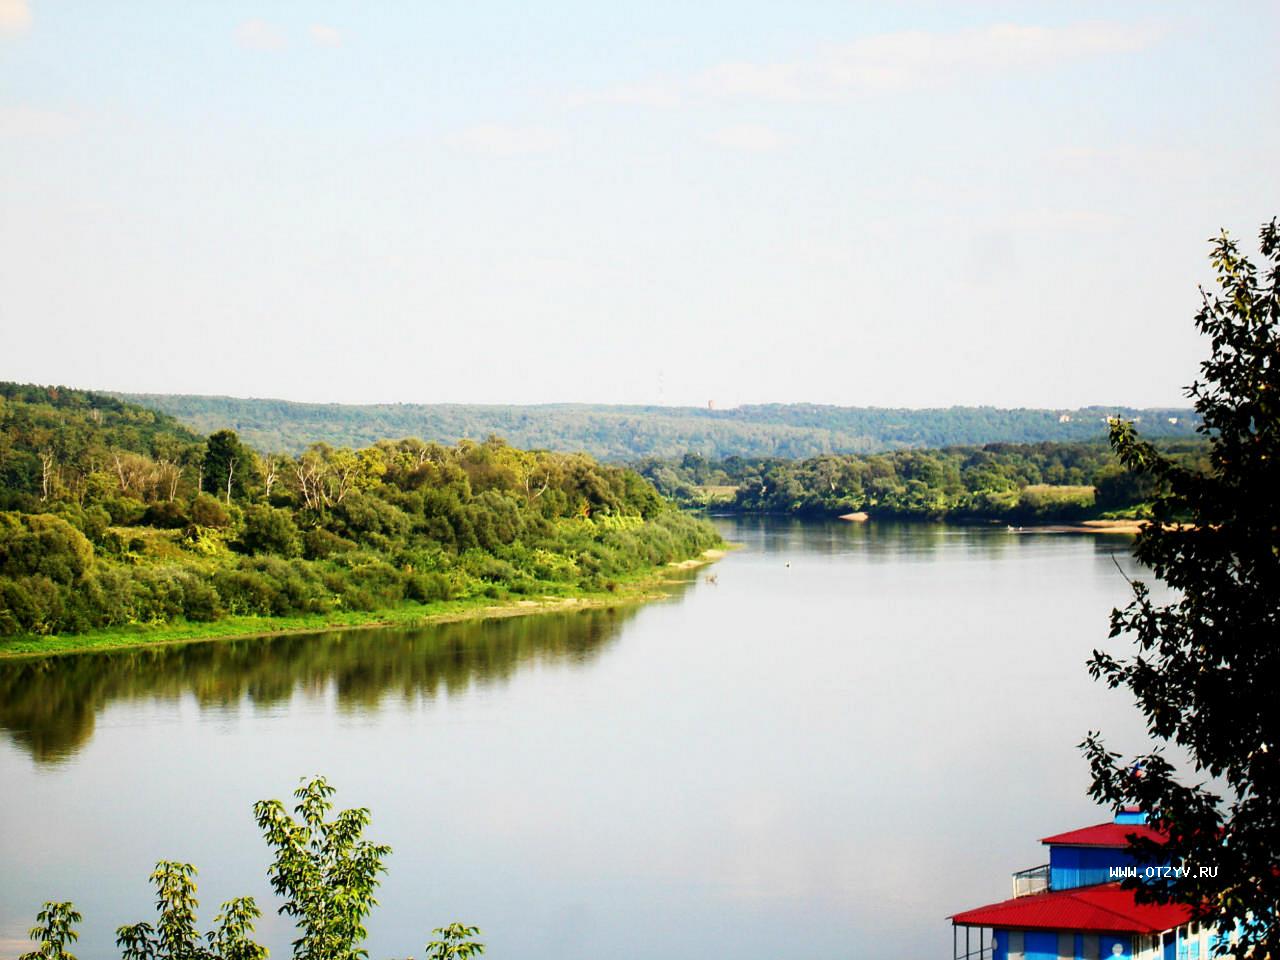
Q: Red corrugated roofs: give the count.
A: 2